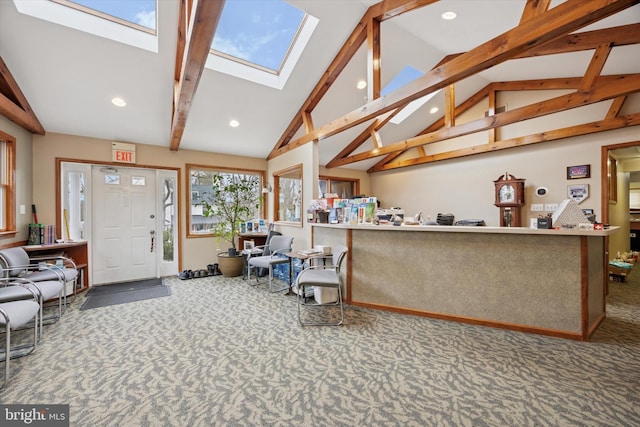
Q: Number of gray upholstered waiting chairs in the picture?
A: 5